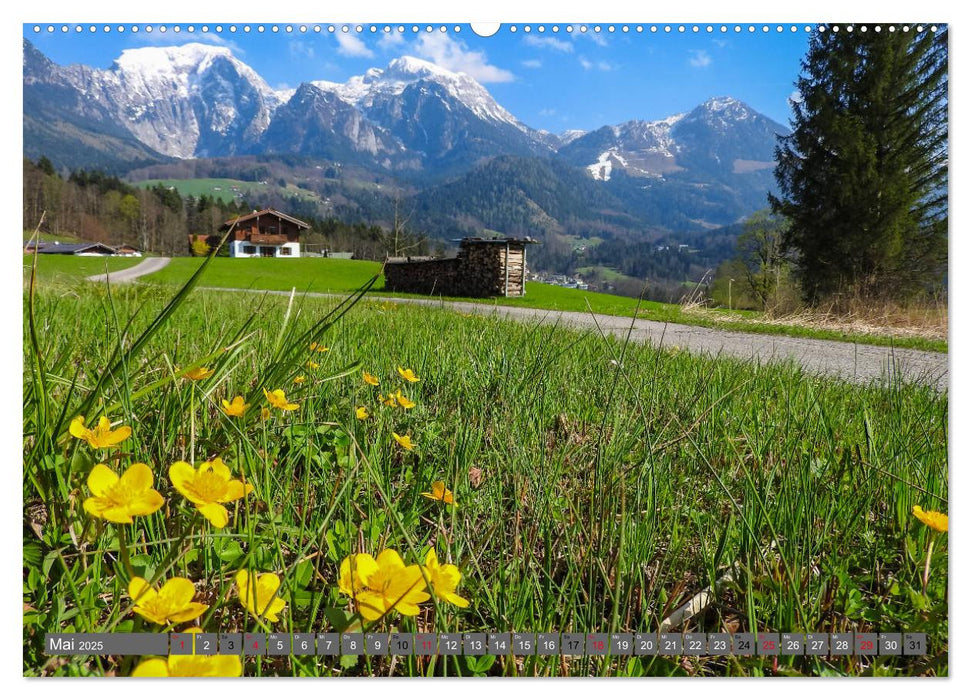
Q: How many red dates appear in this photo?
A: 6